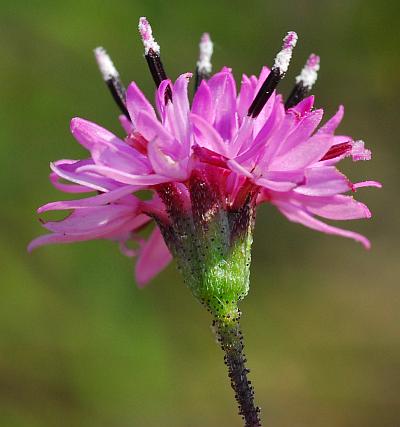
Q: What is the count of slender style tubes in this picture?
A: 5